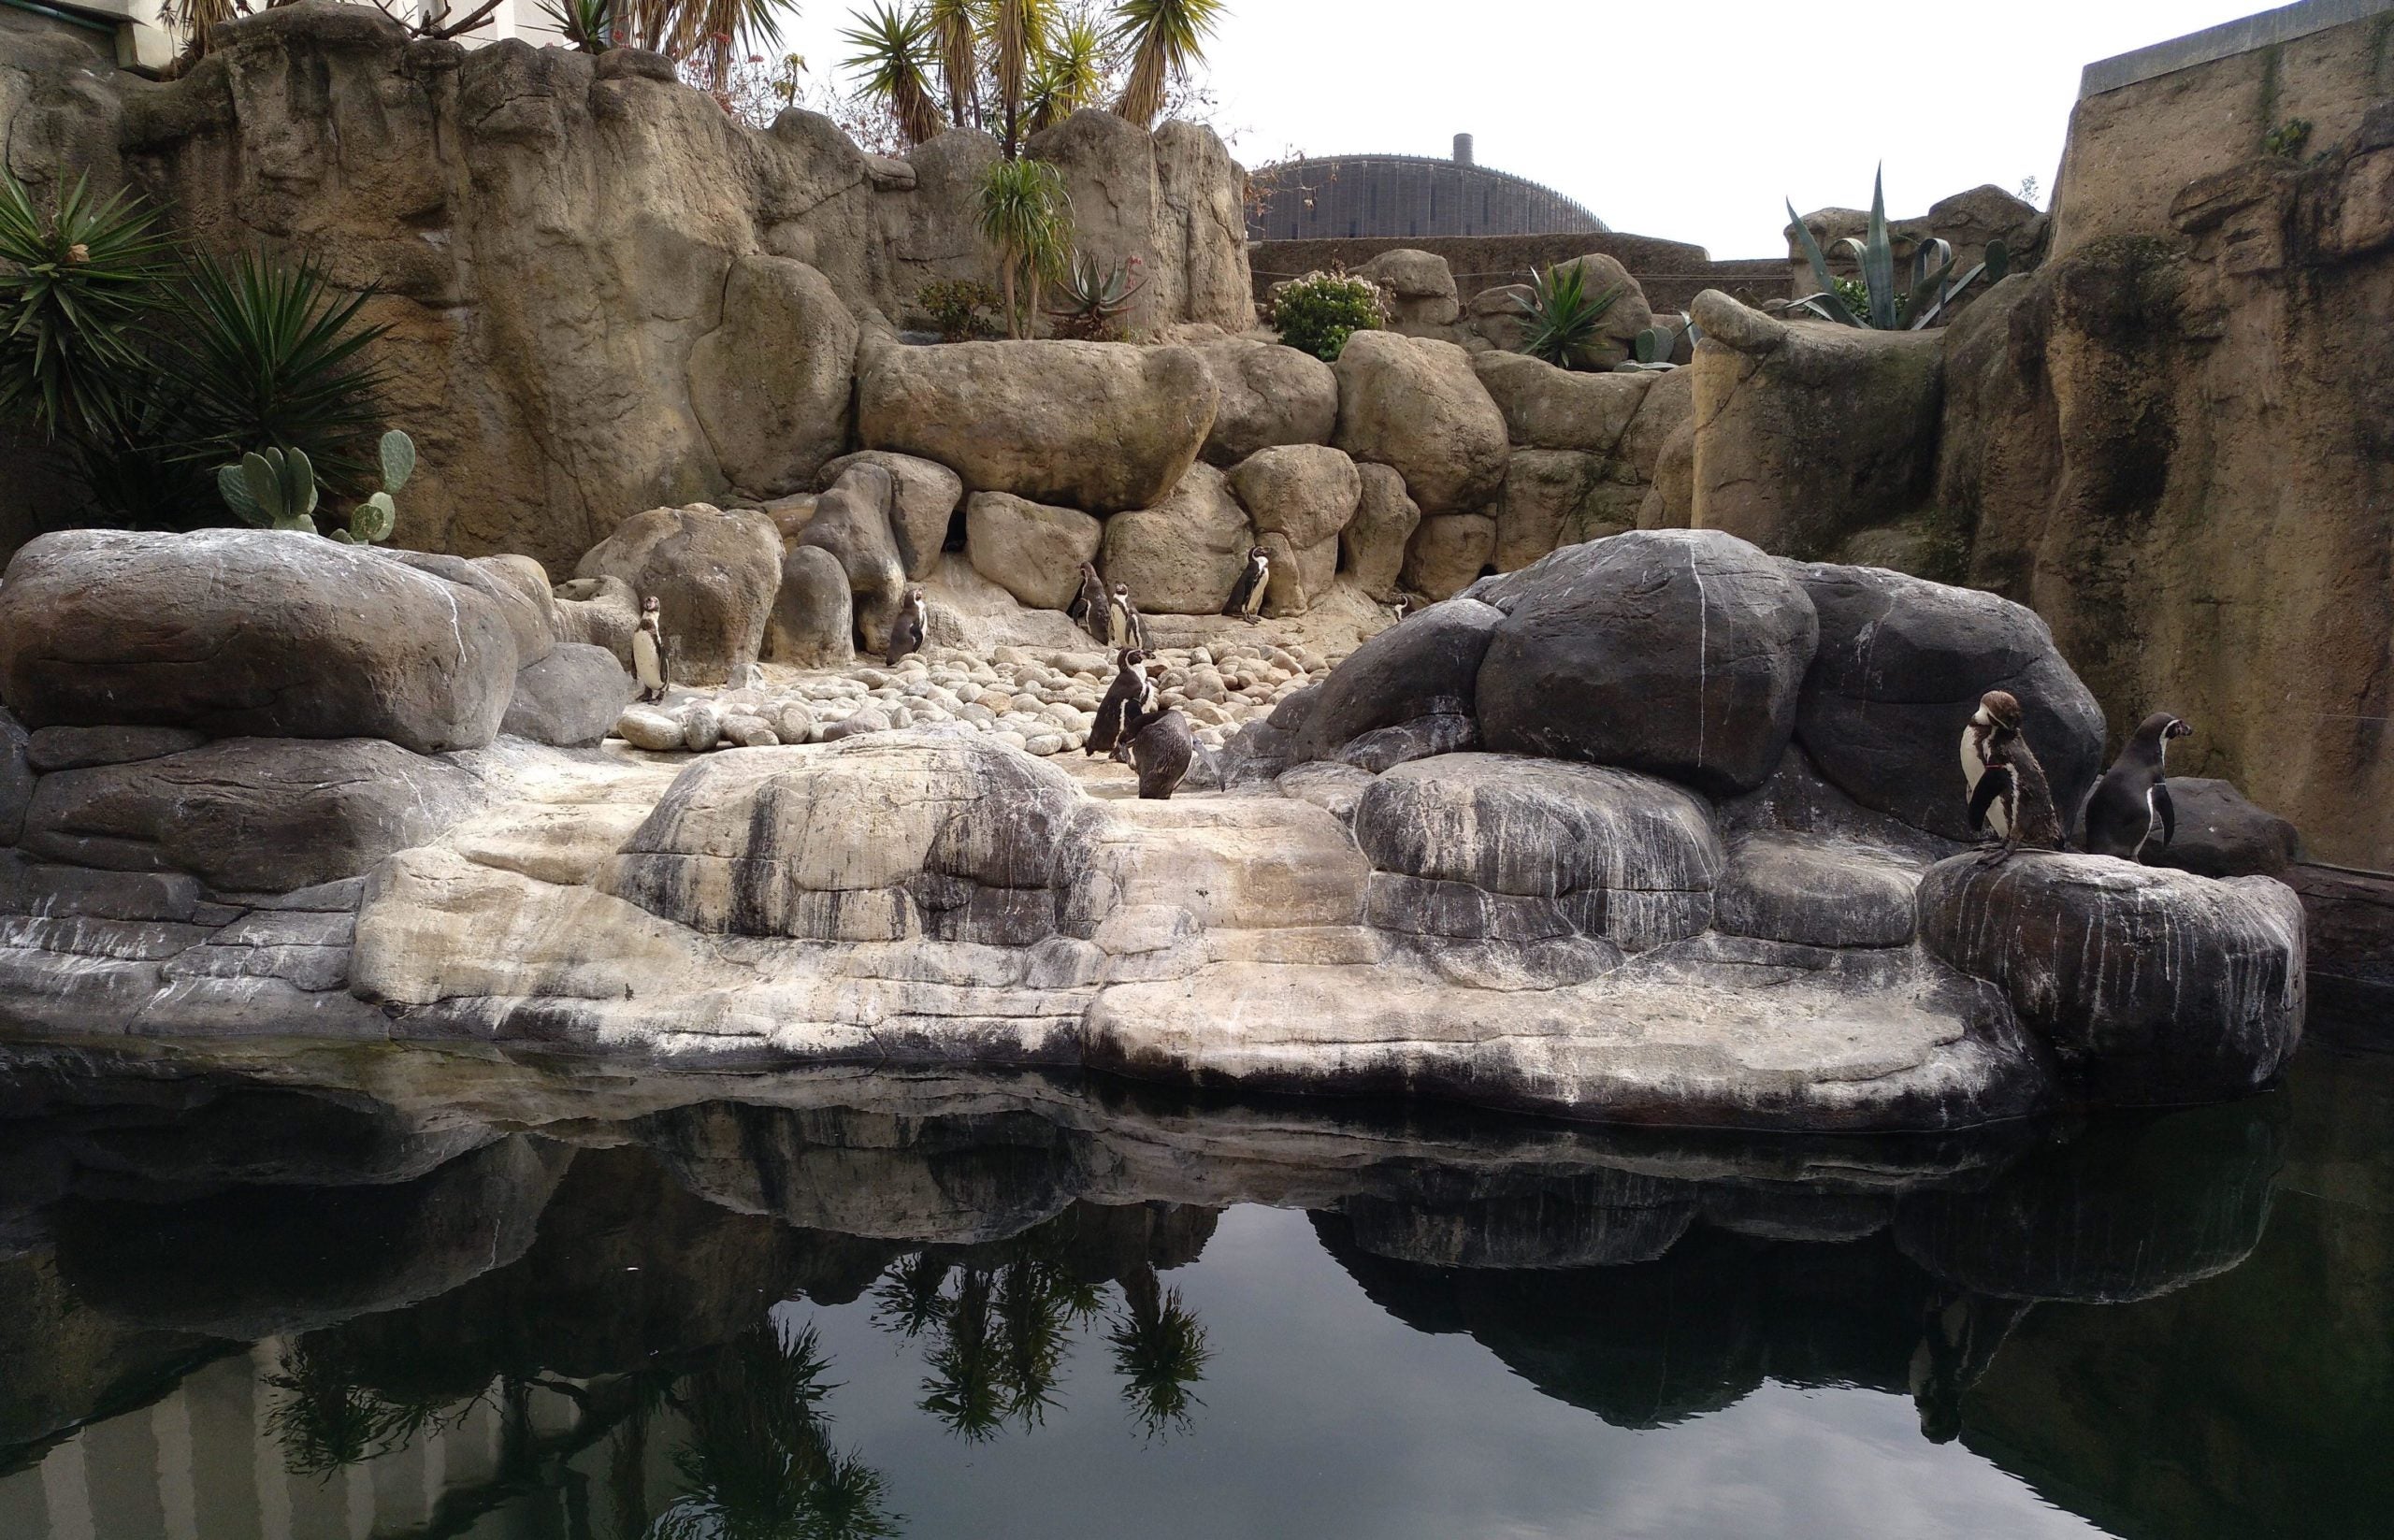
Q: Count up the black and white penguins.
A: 10